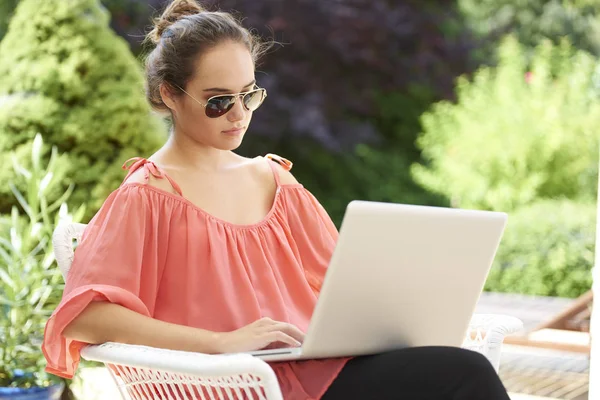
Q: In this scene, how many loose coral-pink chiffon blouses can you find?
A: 1